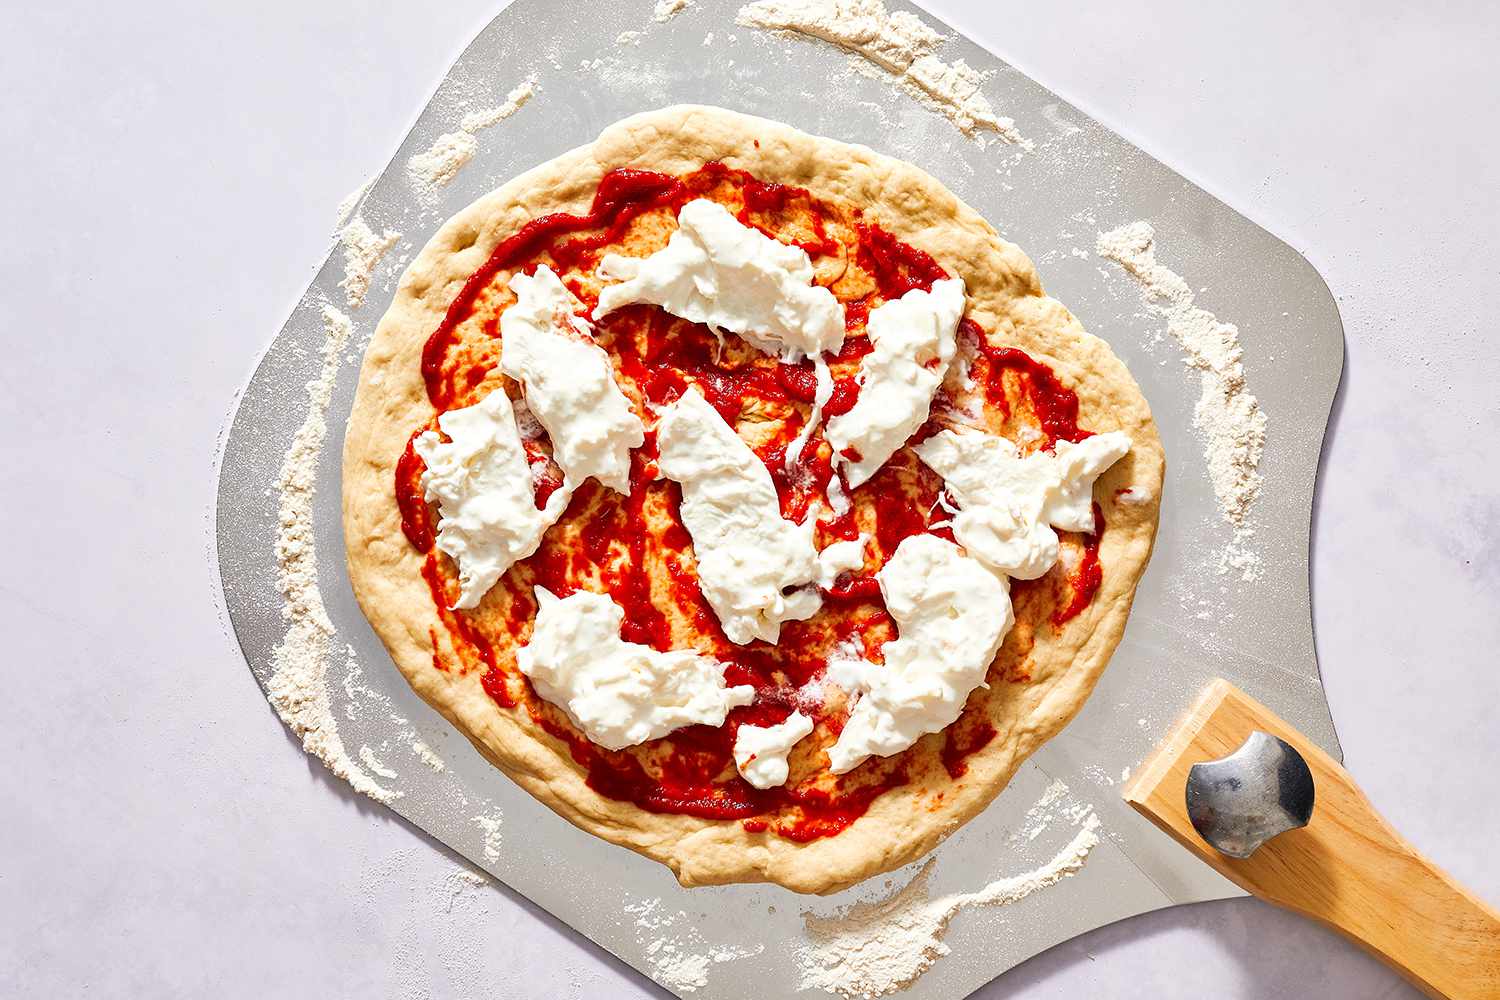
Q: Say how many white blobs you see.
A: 9